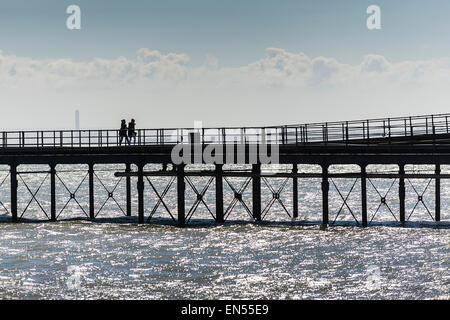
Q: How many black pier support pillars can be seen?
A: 13